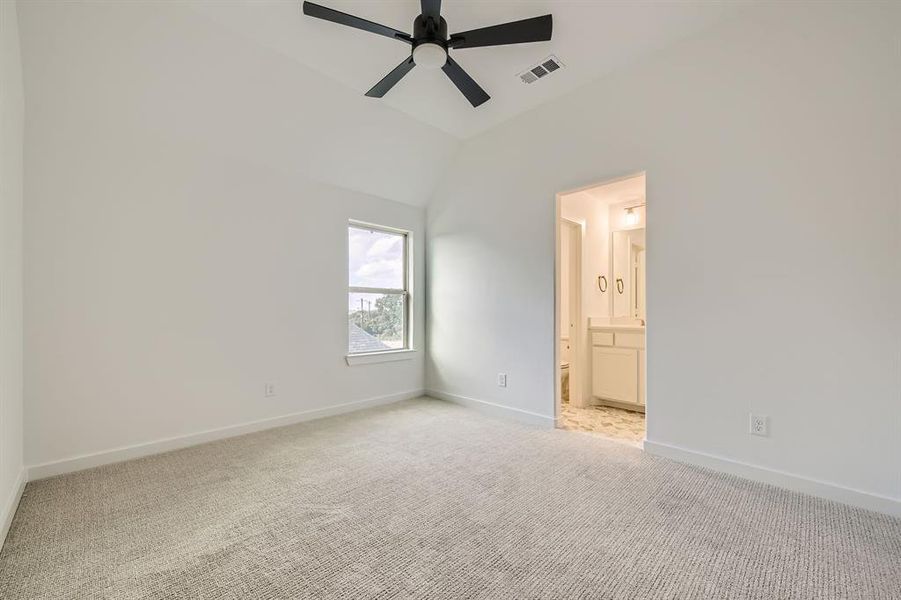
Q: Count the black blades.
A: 5